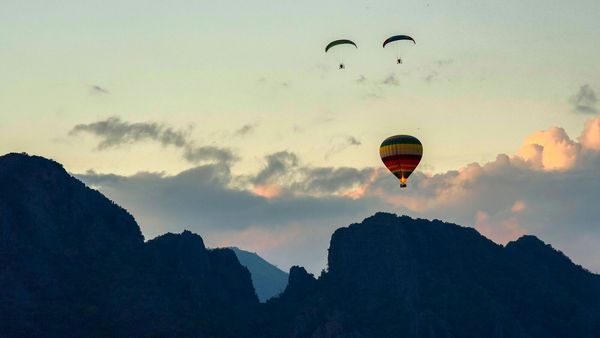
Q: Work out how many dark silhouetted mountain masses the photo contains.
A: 2